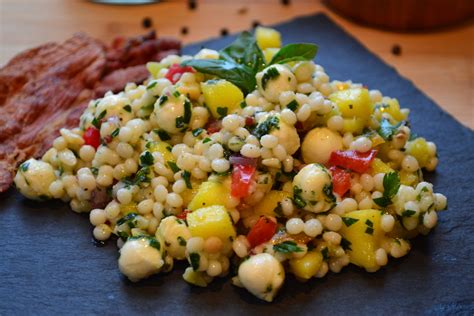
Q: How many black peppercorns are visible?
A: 7